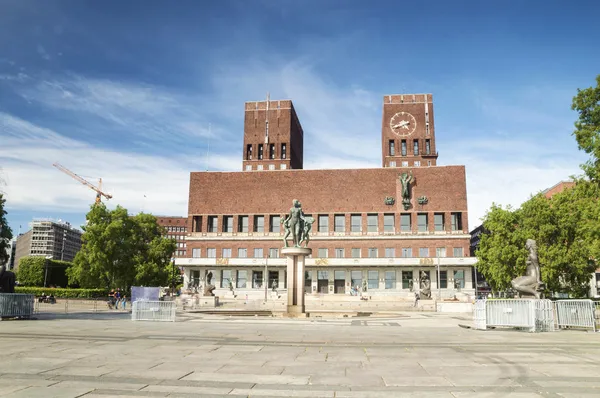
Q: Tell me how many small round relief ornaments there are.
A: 2